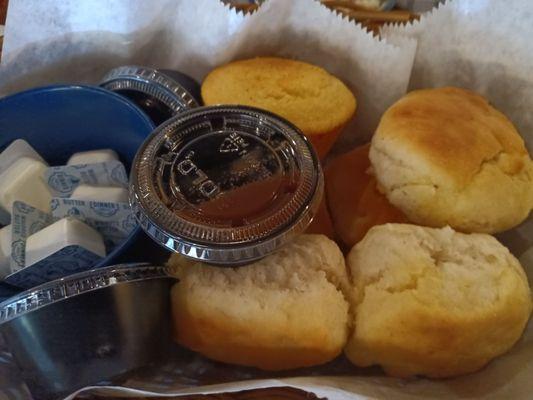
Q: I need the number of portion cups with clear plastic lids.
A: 3